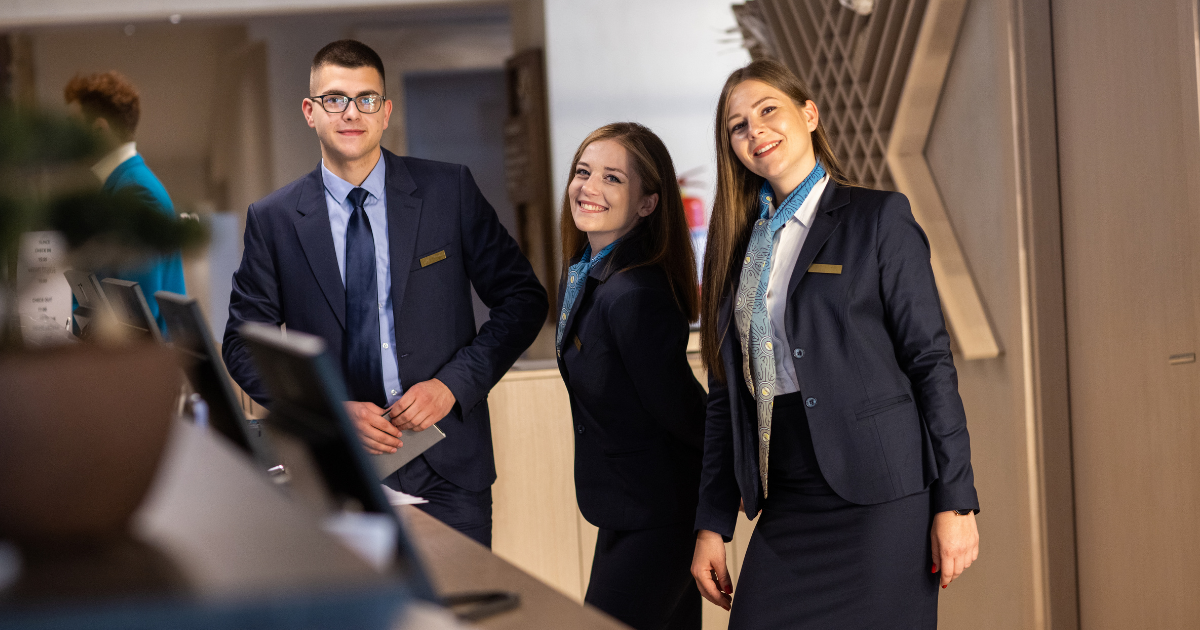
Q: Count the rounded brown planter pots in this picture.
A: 1